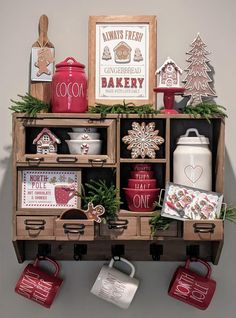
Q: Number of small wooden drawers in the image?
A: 5